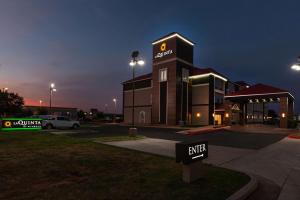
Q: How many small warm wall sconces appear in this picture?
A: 4